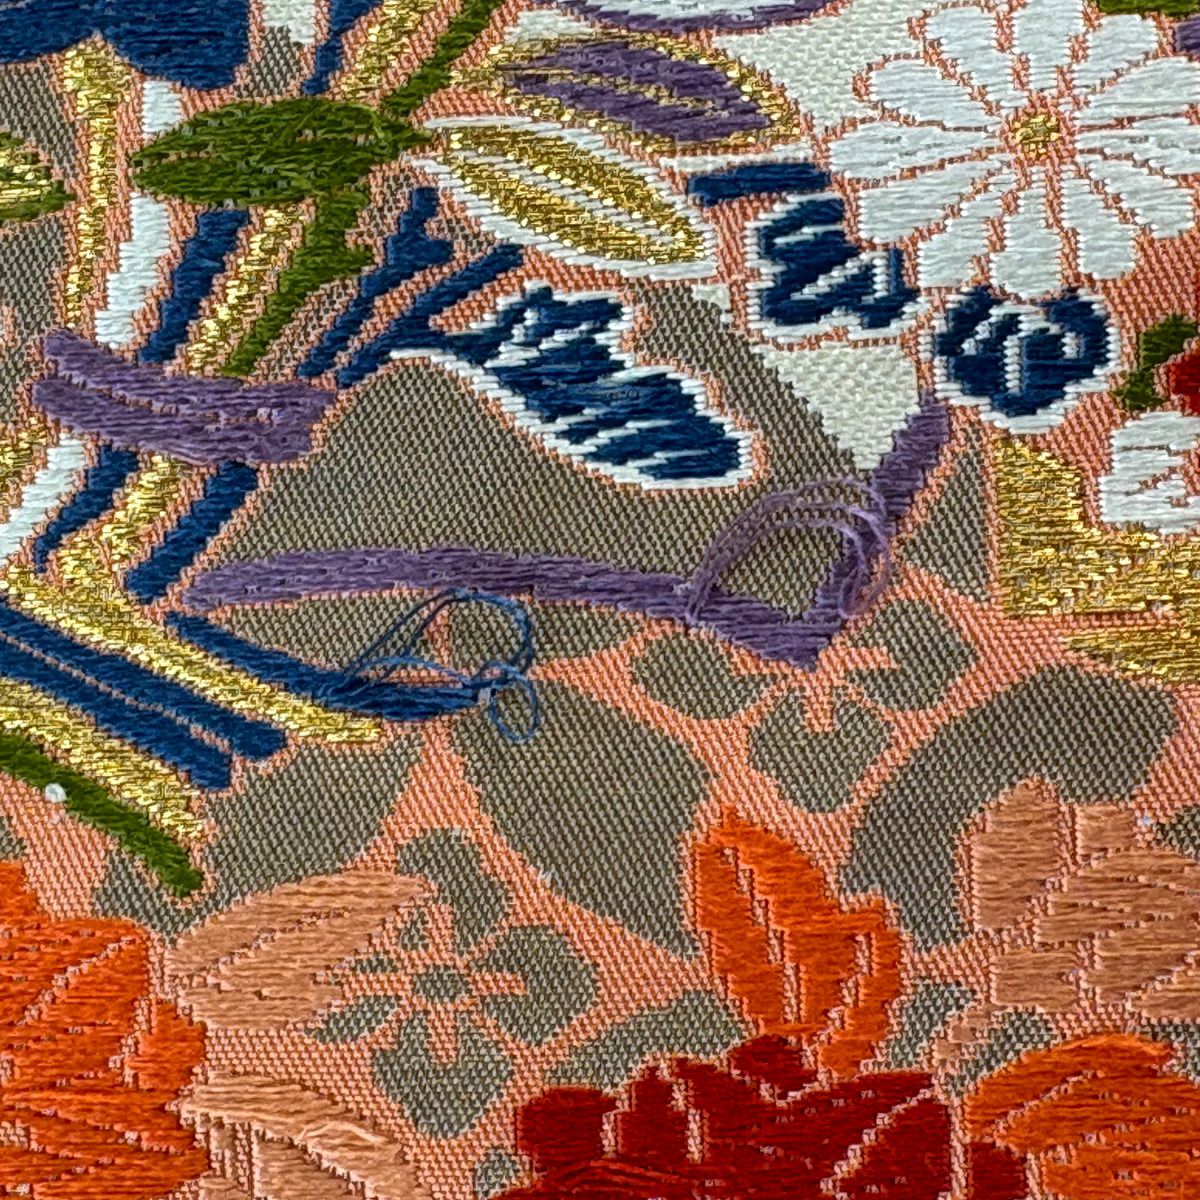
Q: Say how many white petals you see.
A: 12